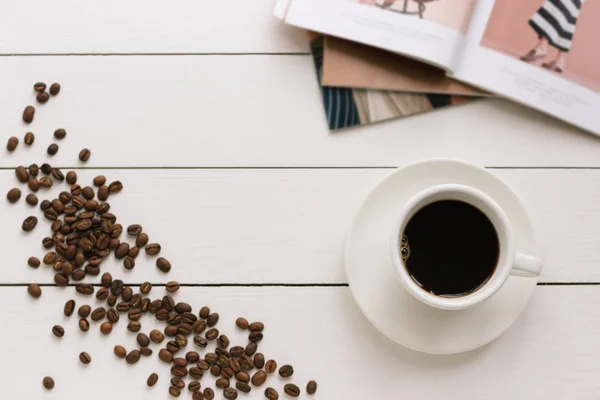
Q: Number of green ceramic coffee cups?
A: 0